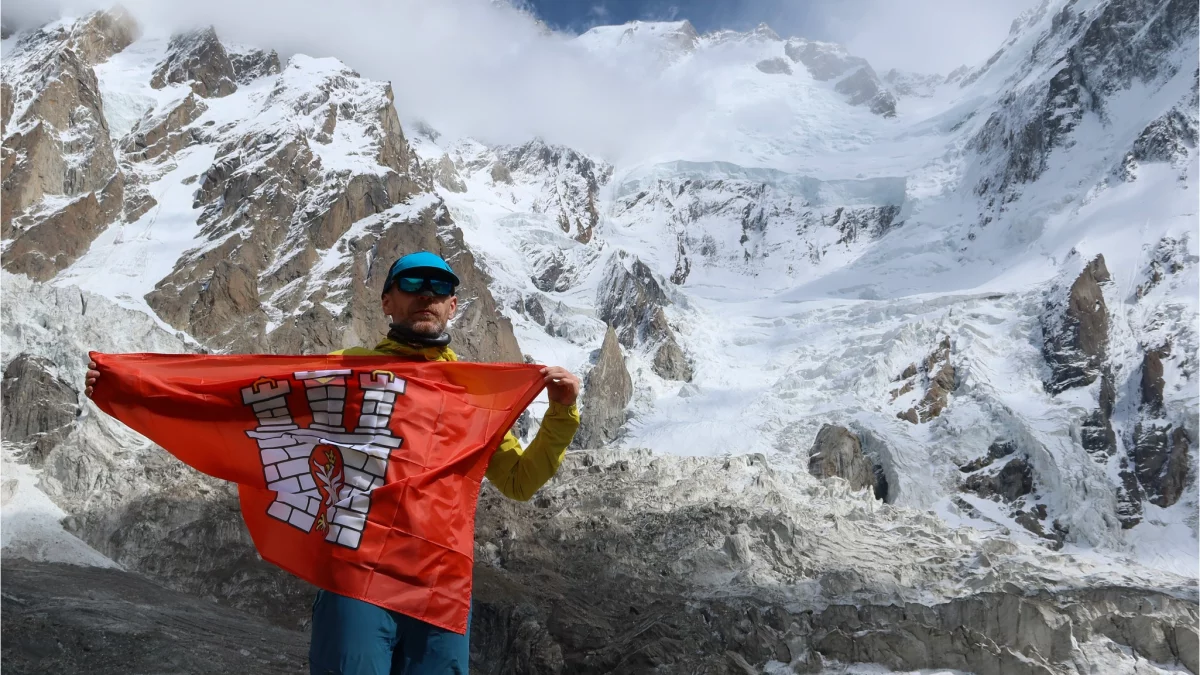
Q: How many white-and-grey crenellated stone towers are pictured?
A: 3